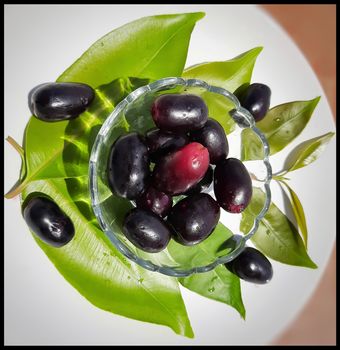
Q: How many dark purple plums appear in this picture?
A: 12